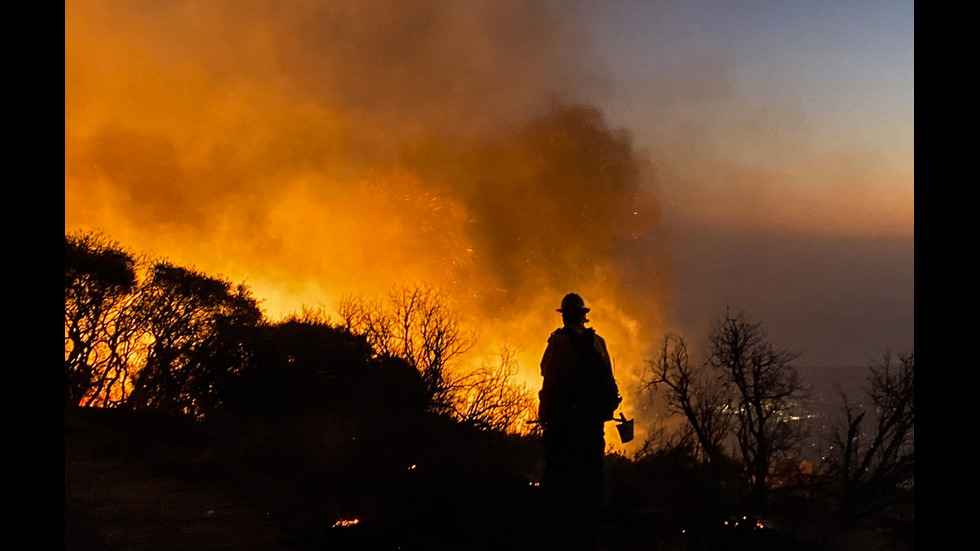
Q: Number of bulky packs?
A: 1